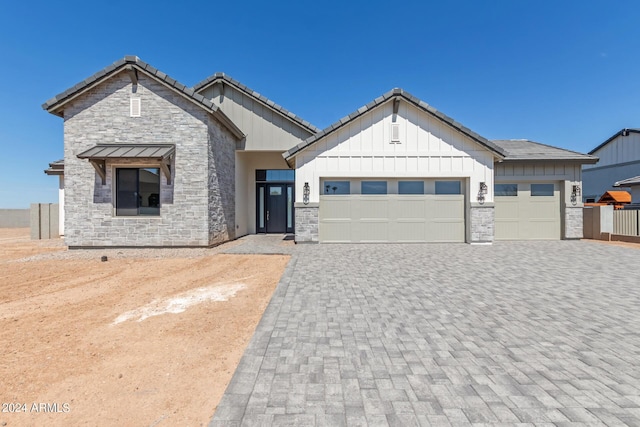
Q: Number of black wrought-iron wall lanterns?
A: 3